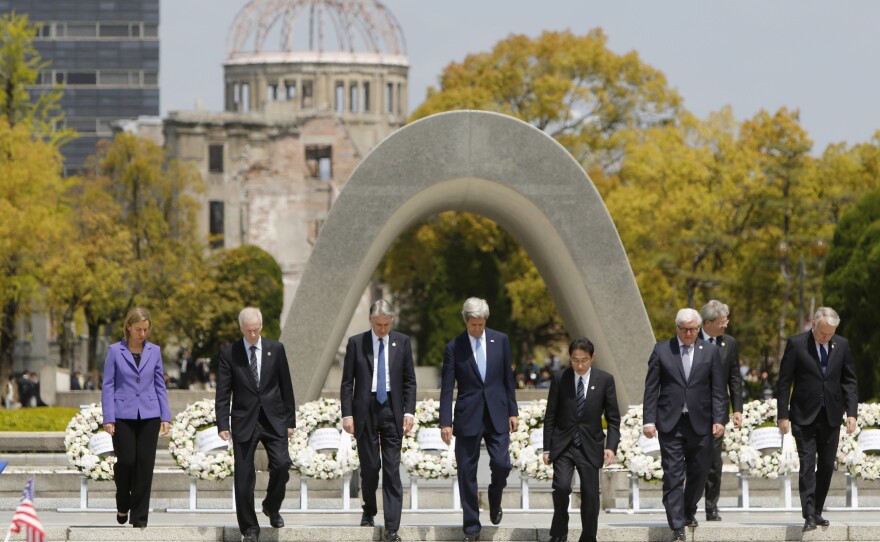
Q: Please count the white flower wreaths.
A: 8